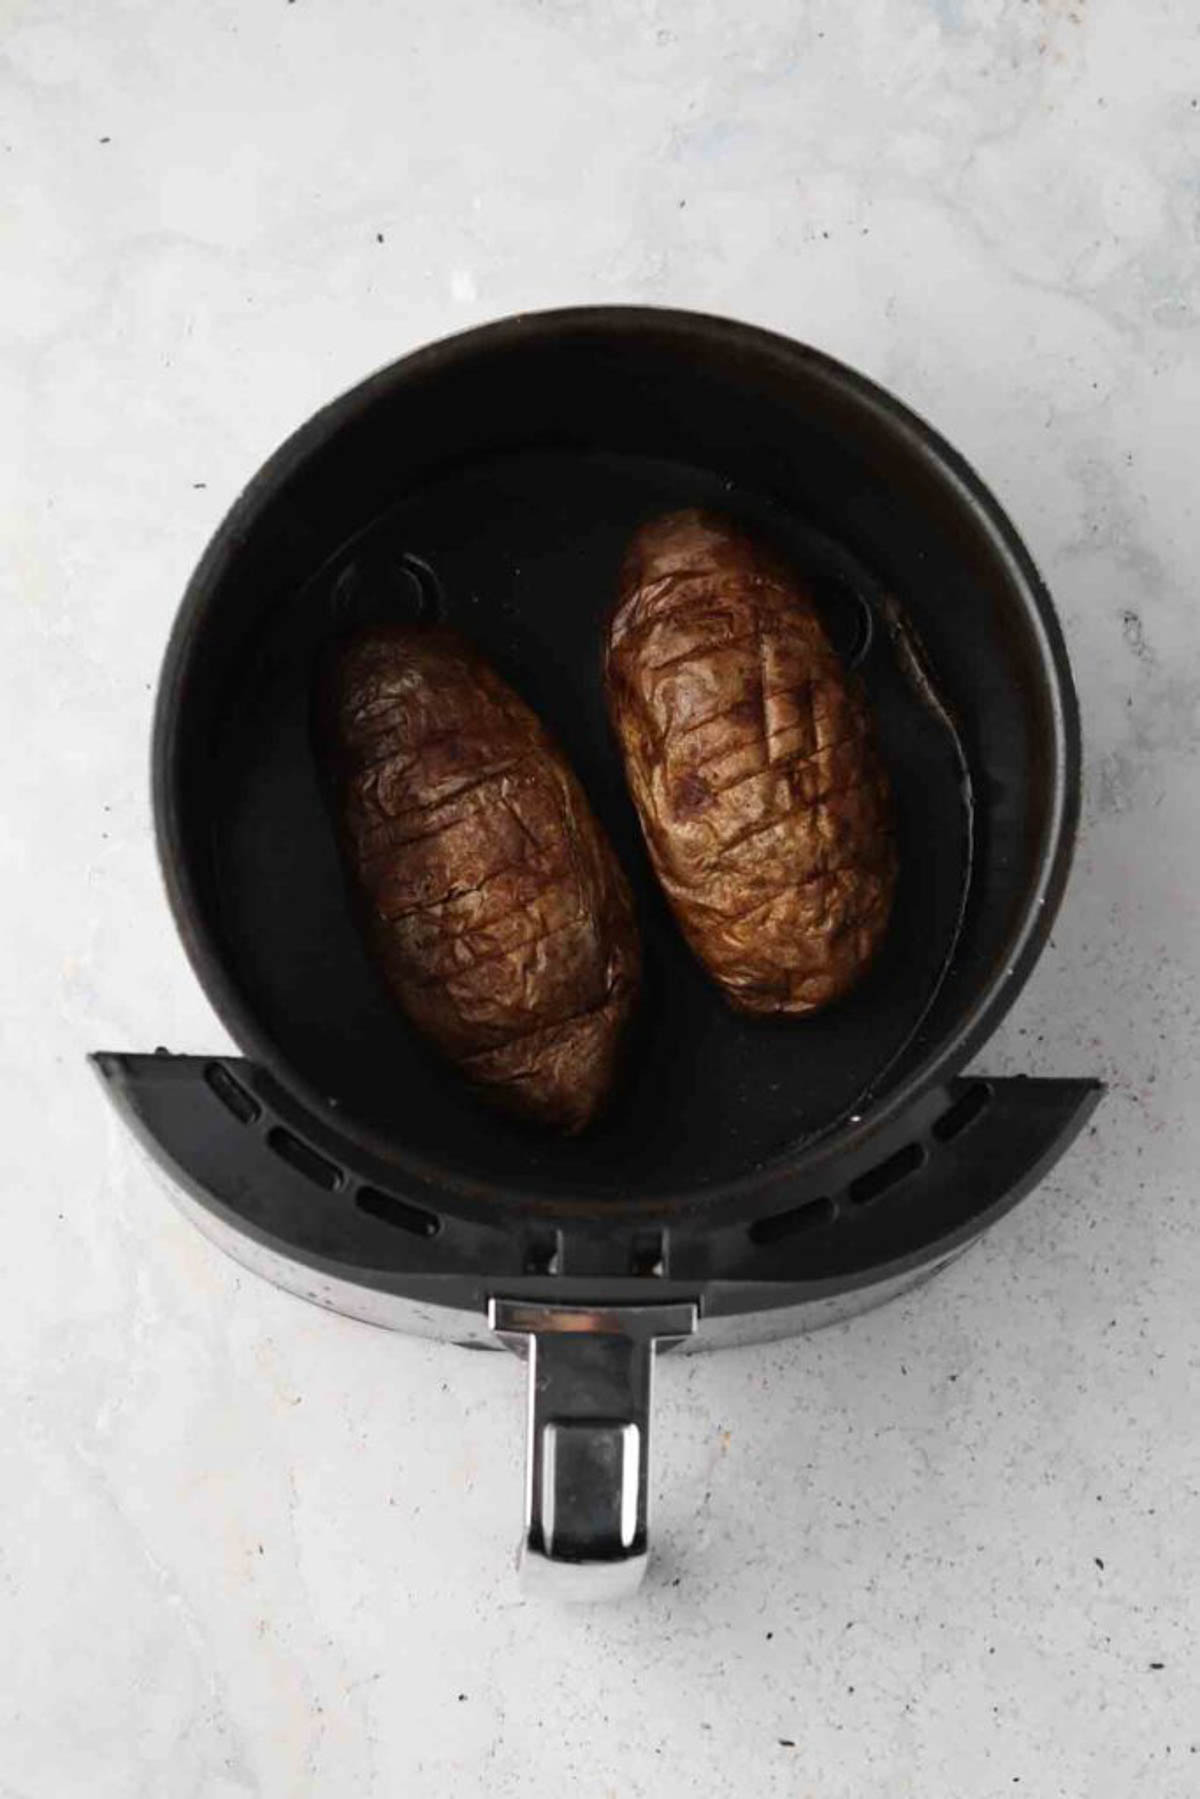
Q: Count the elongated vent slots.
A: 6